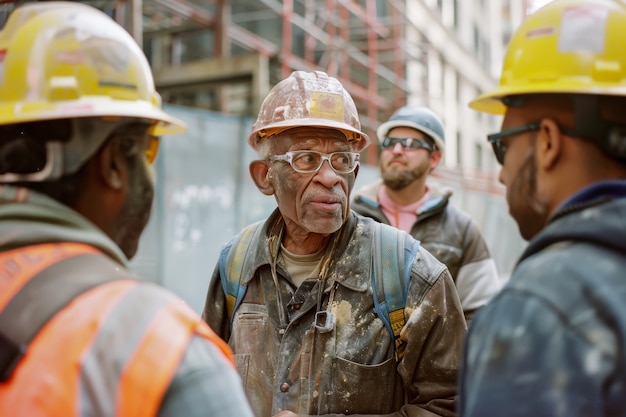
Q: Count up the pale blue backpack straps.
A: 2